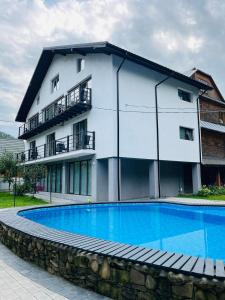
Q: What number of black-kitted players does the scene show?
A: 0